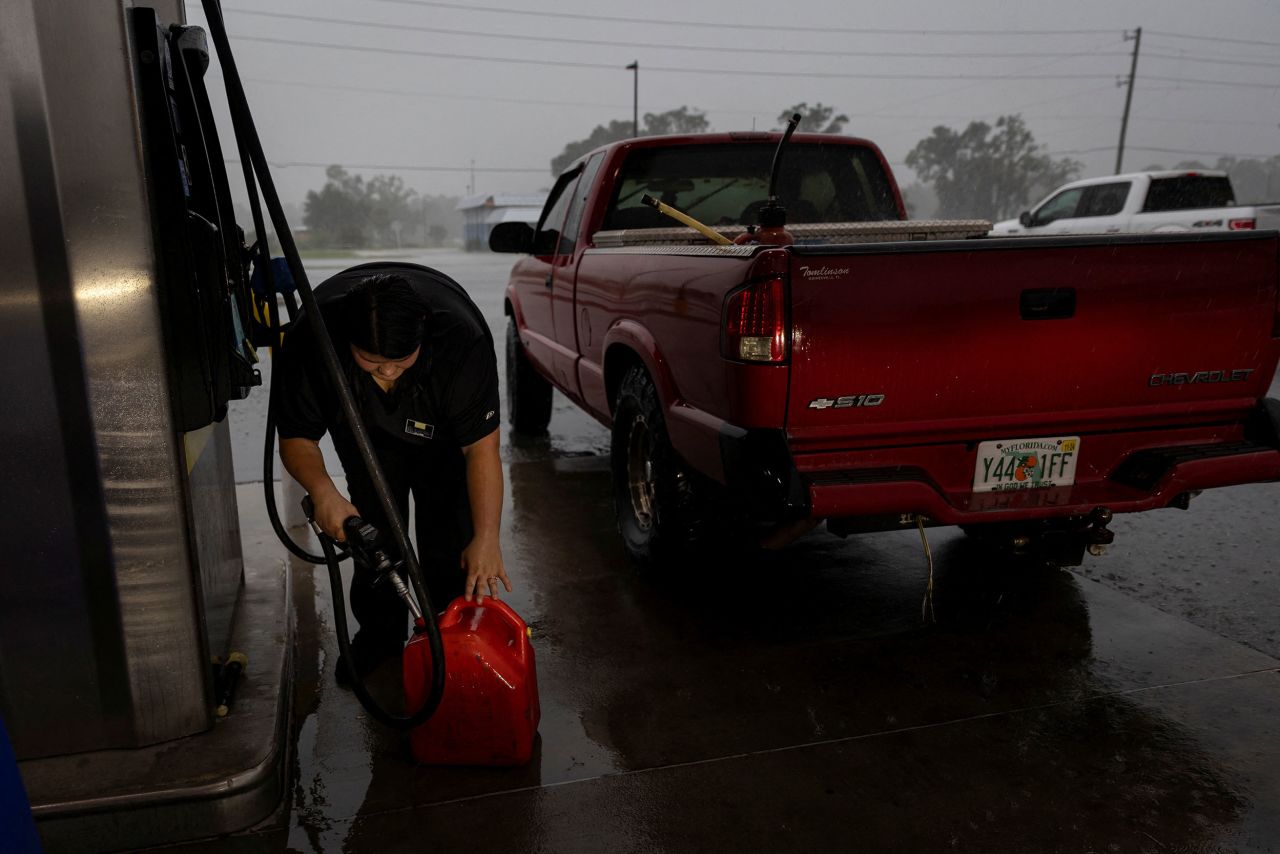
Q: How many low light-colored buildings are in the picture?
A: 1